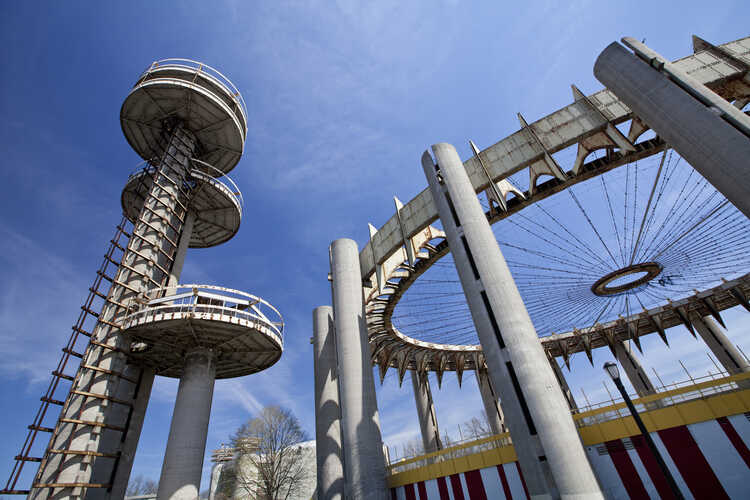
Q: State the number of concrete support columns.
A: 12